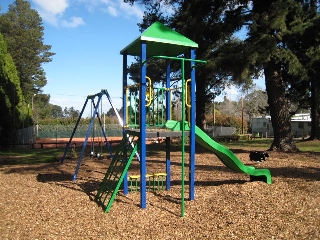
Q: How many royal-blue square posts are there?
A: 4